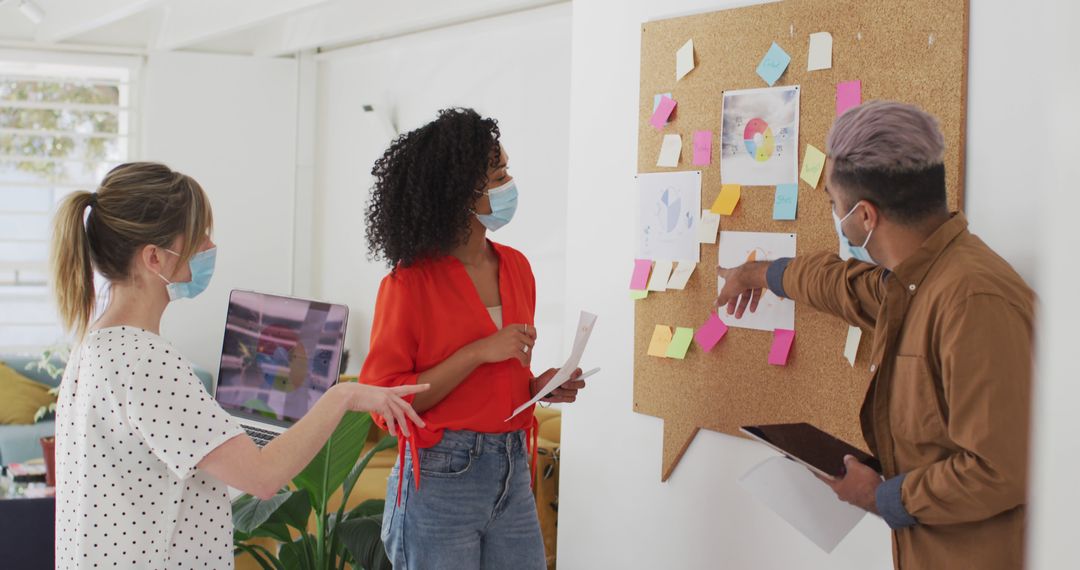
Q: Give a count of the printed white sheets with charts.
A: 3